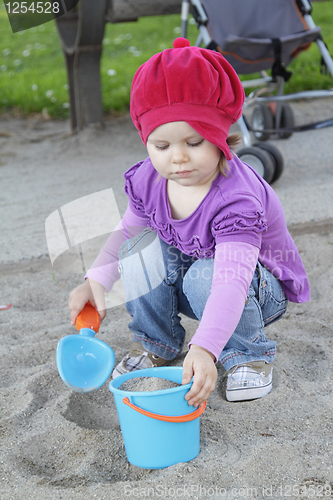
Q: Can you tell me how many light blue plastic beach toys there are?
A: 2